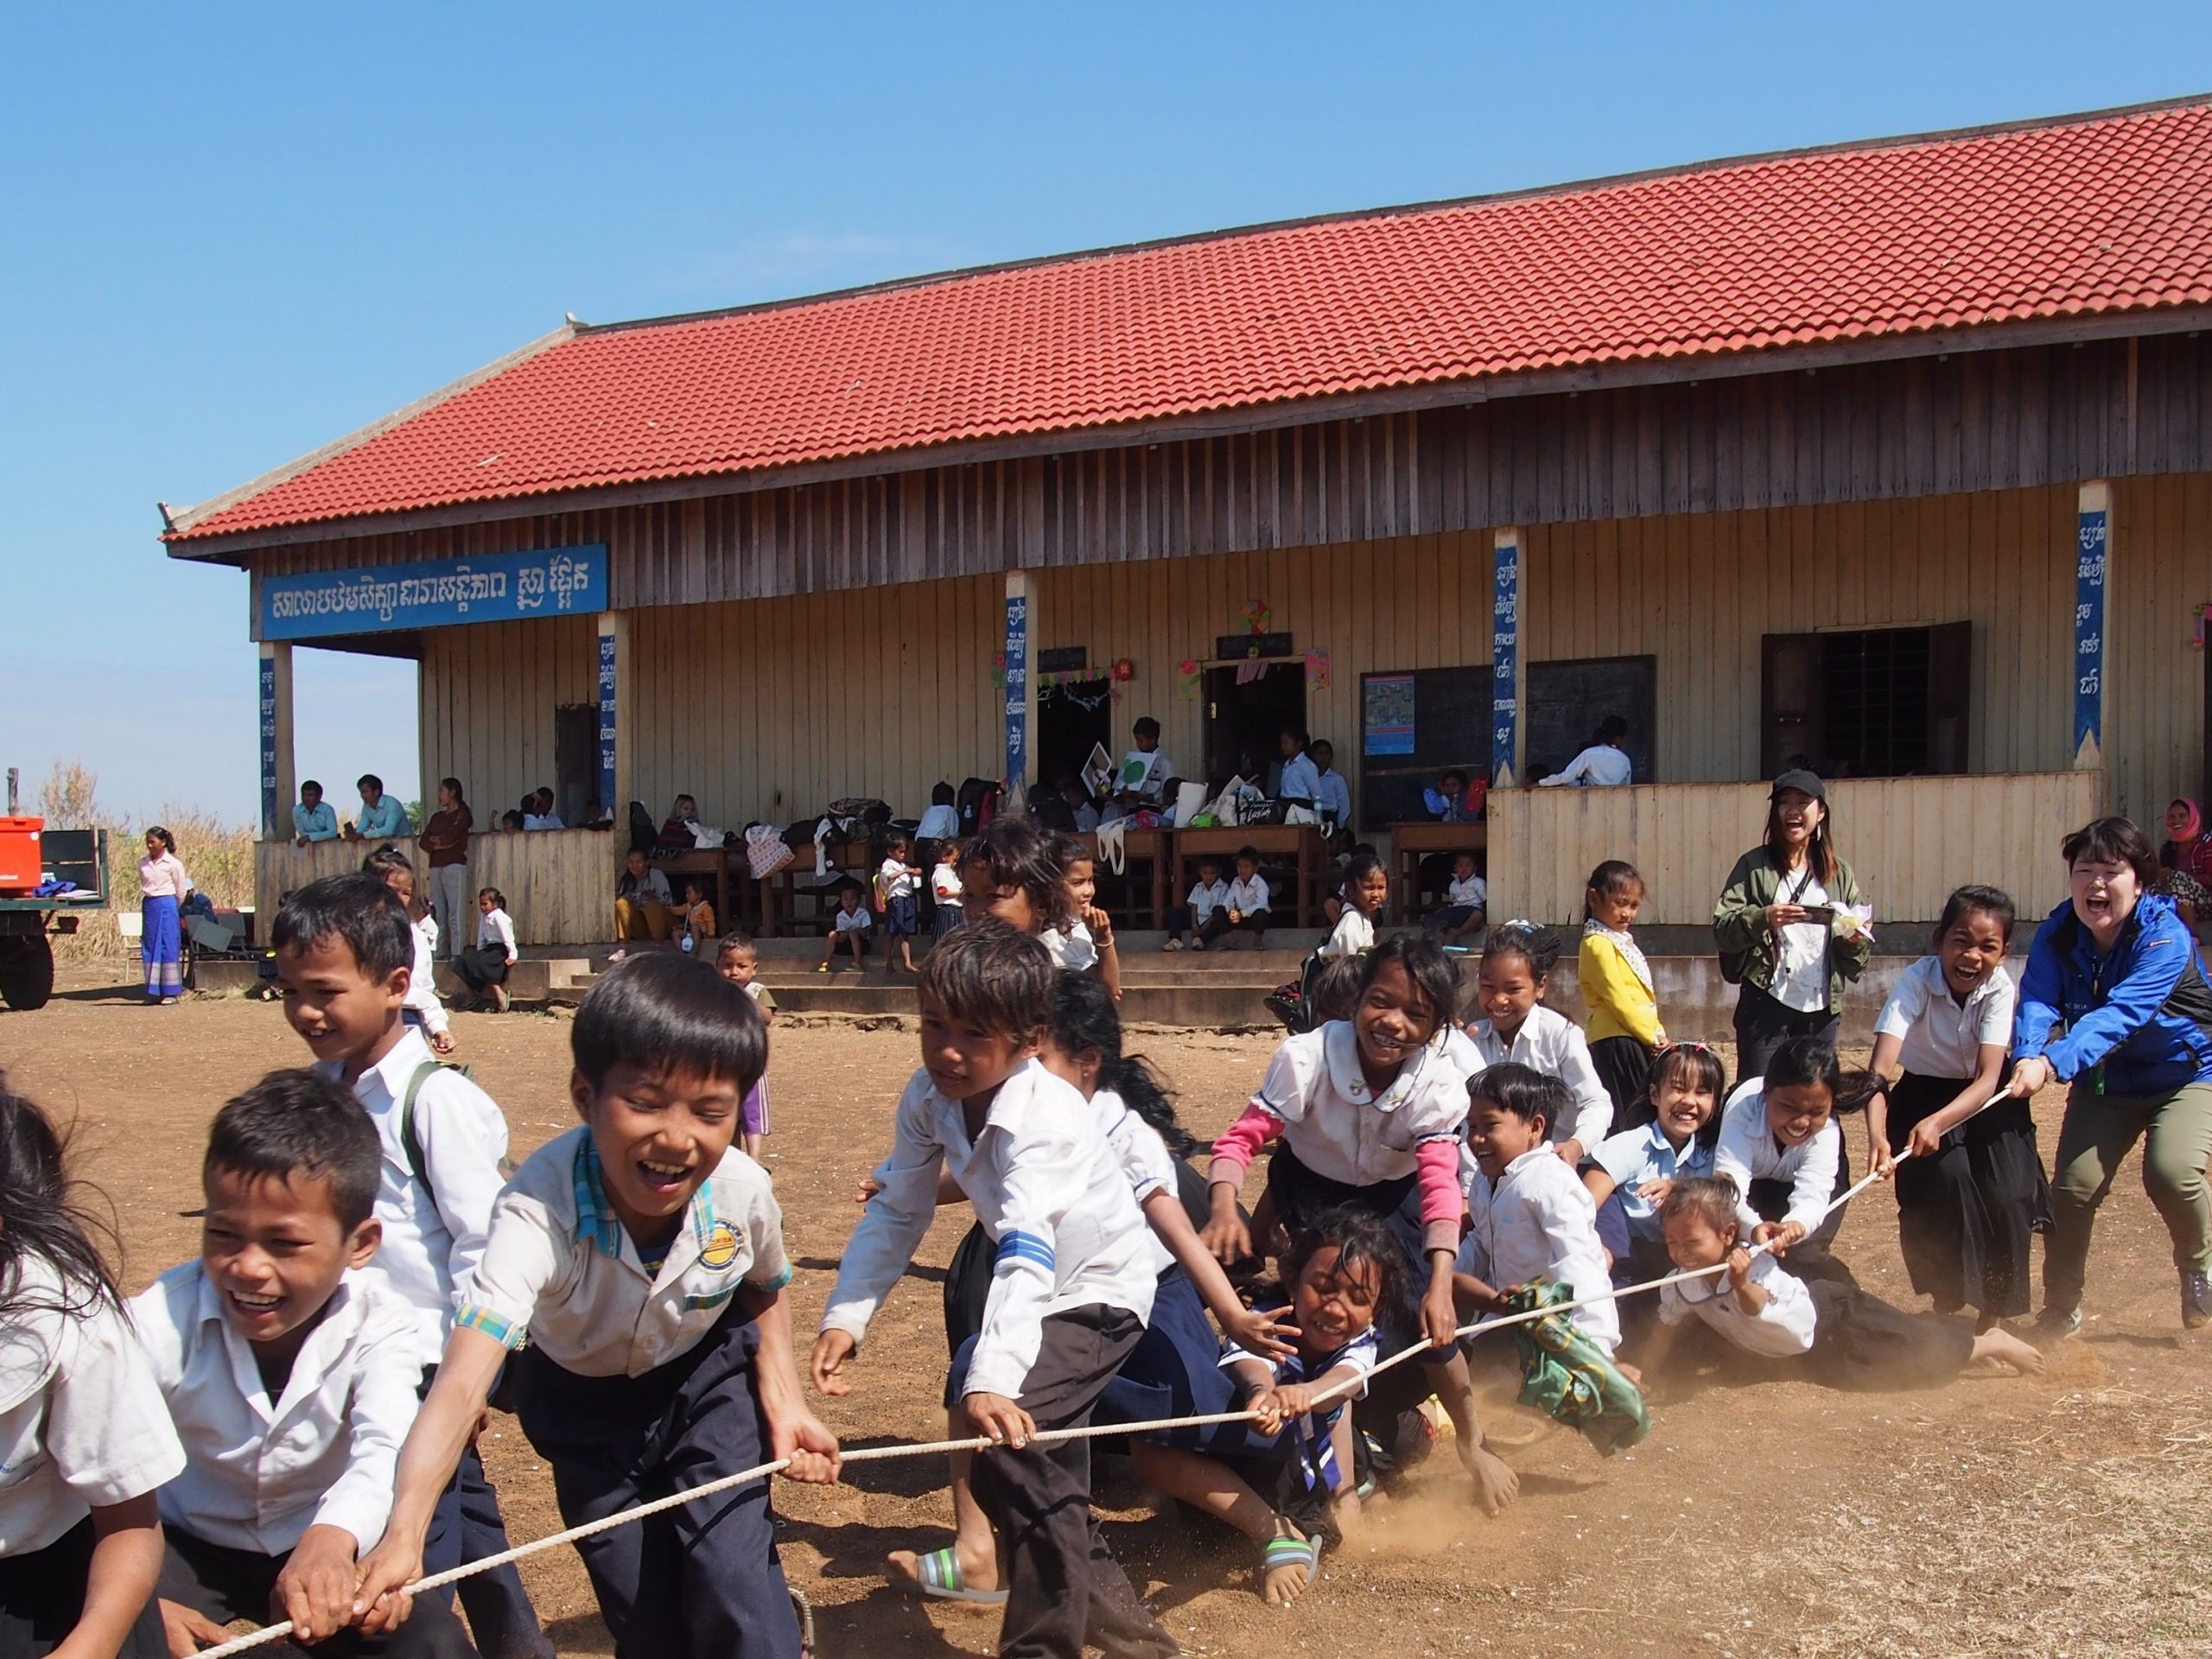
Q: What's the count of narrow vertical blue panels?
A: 5